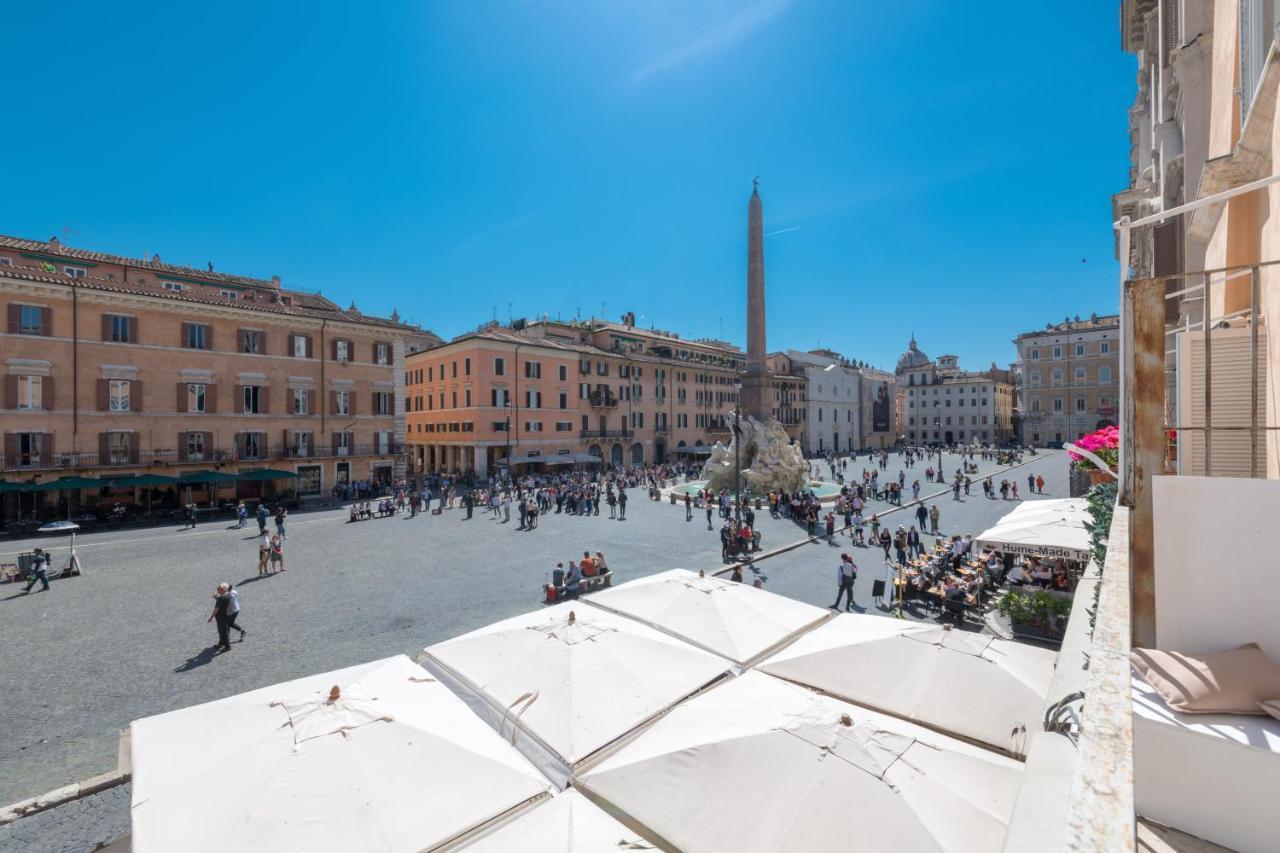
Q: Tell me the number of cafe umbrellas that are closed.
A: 0